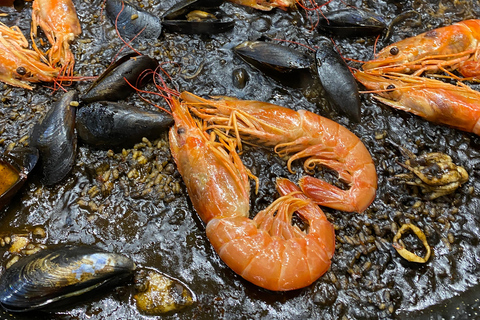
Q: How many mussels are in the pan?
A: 10